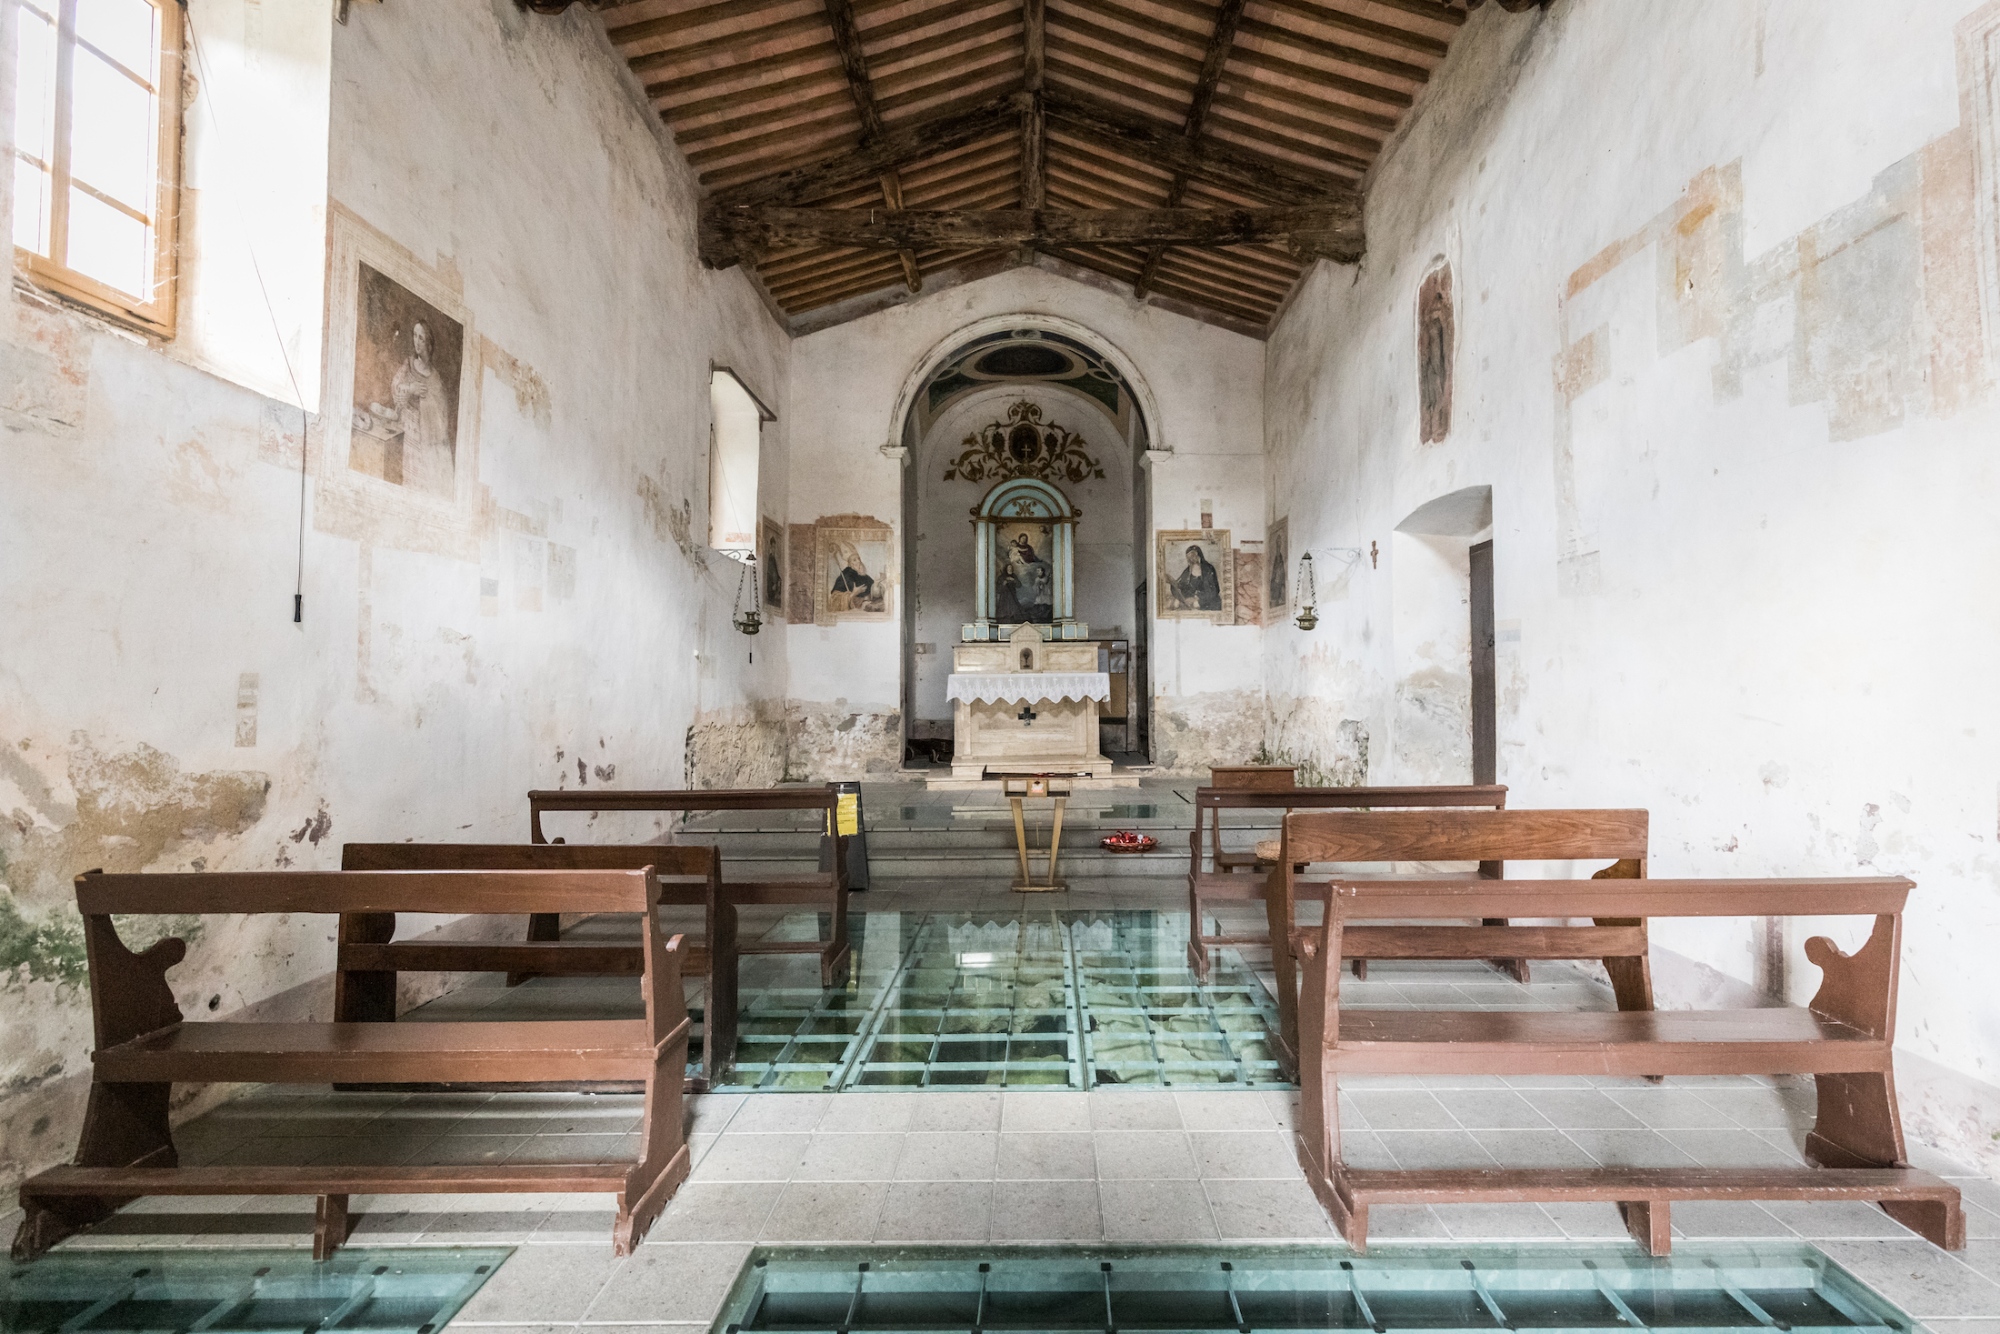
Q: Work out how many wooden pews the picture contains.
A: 6